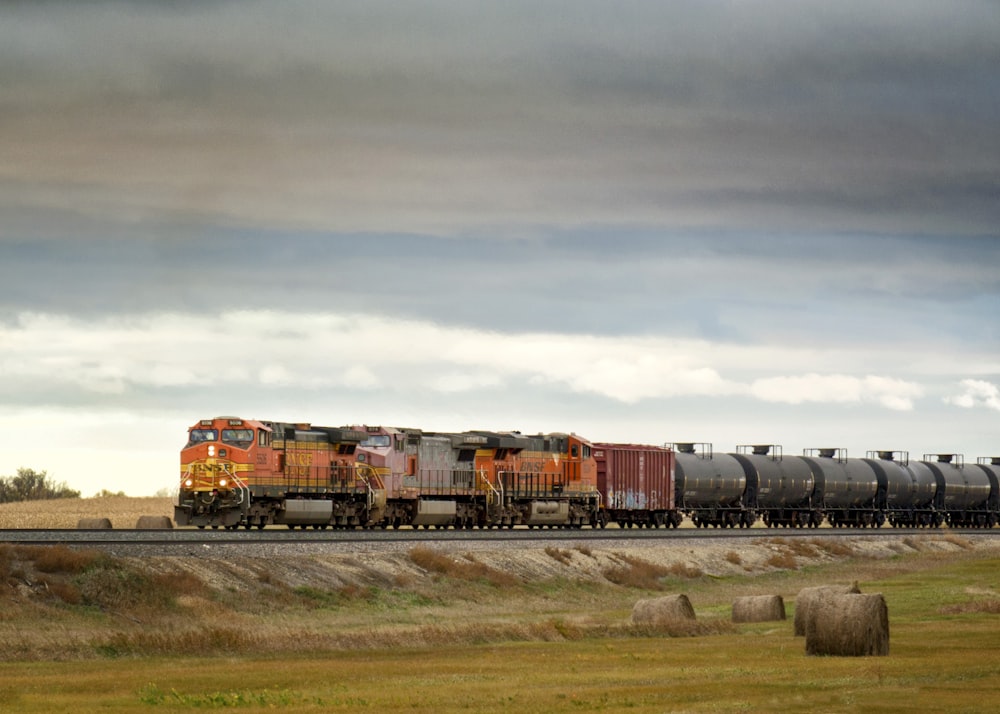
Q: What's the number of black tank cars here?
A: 6